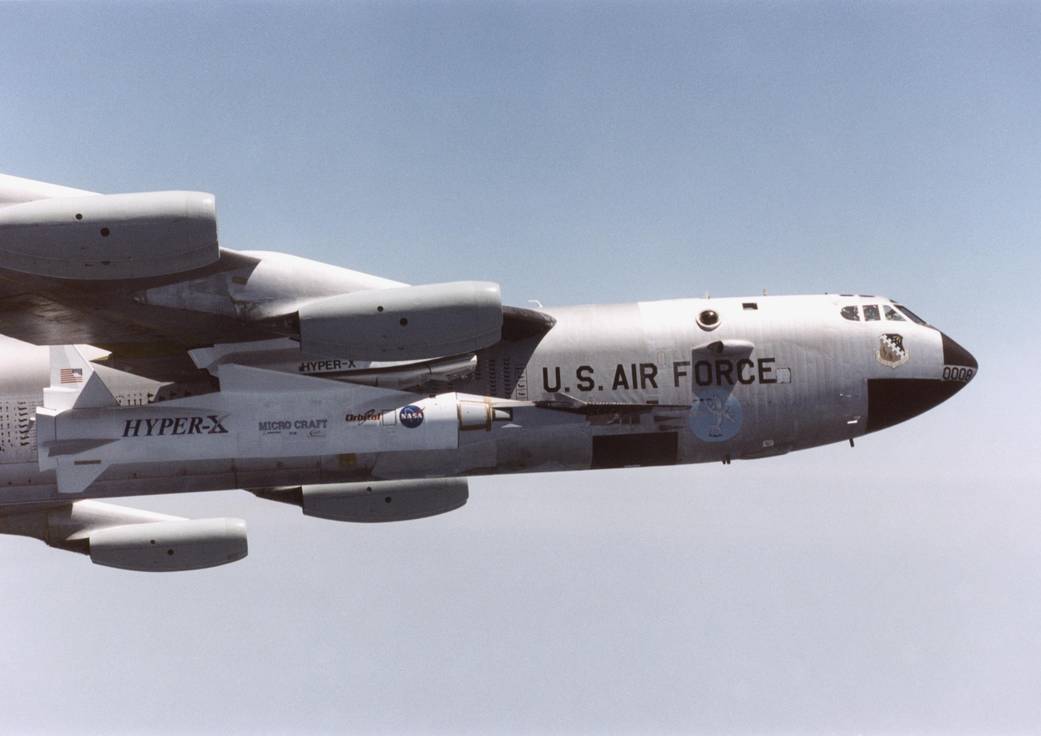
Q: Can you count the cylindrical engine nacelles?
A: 4